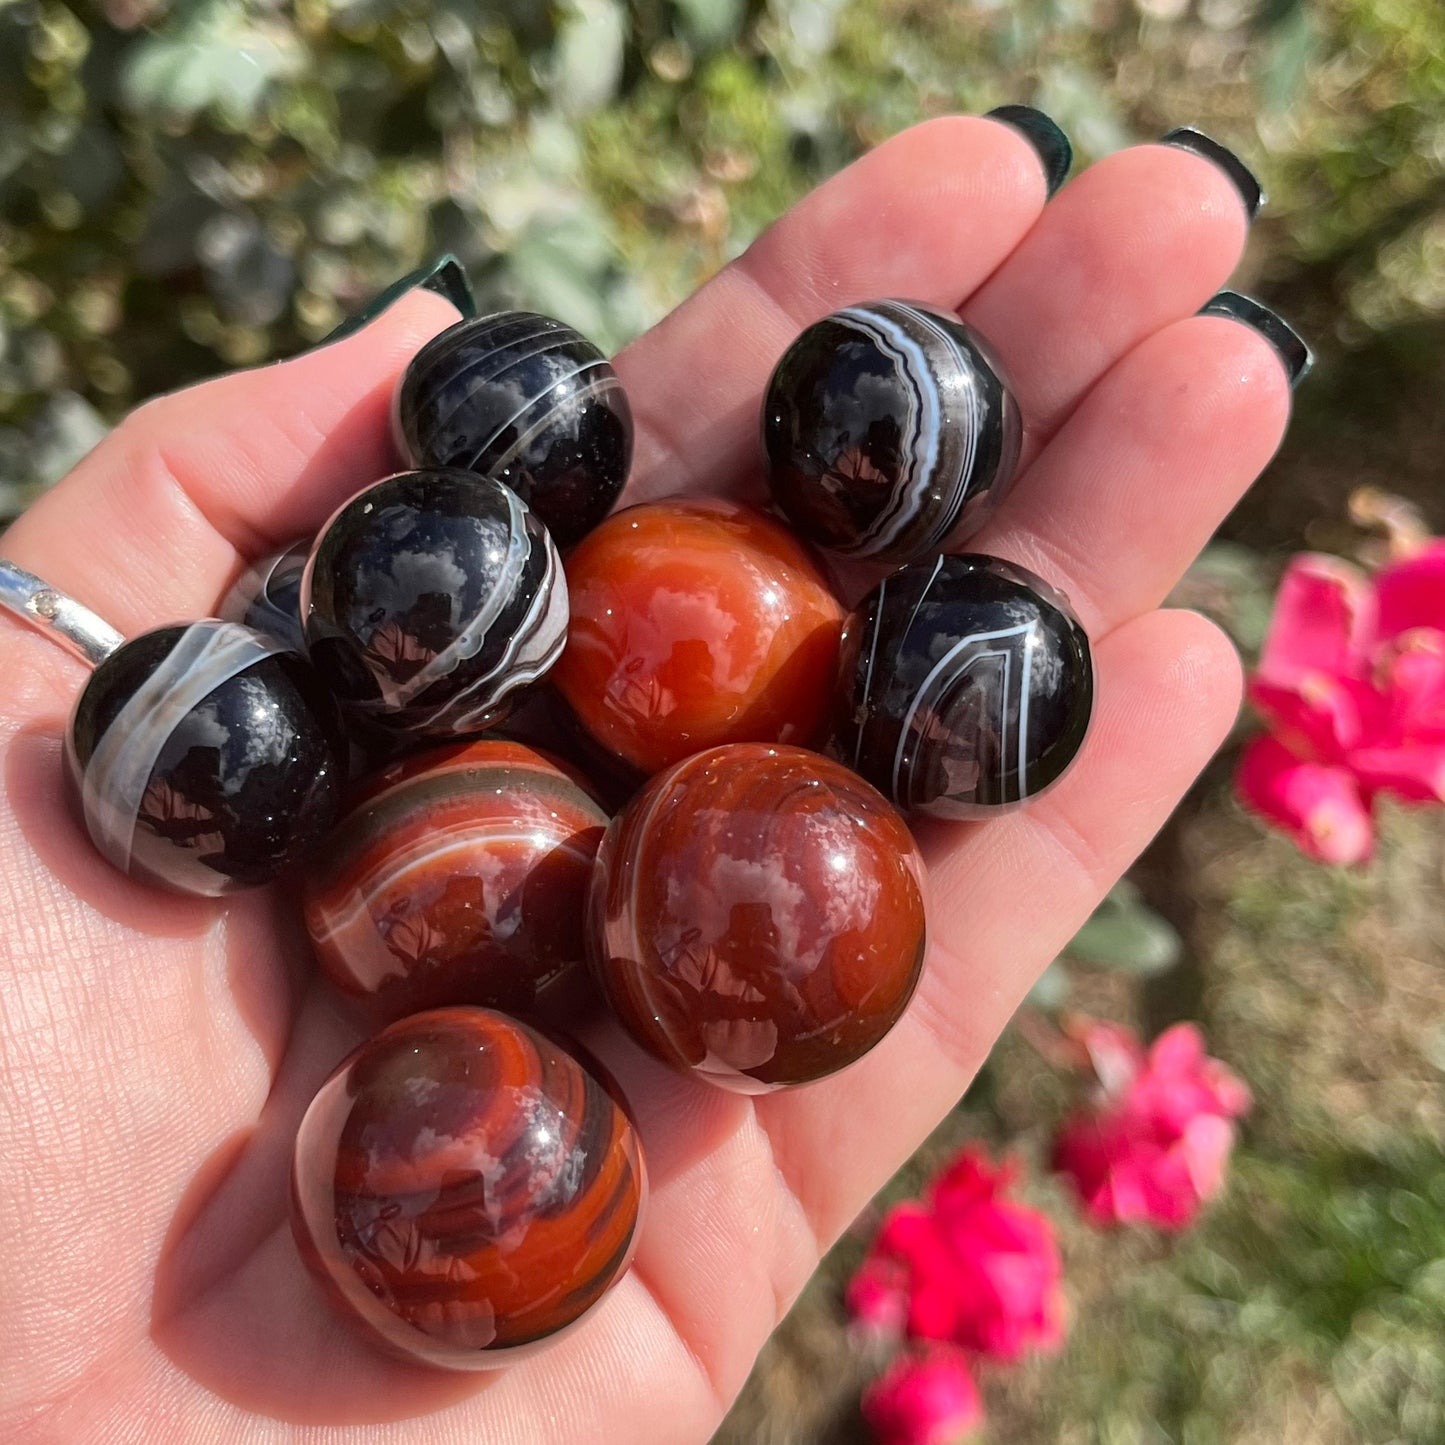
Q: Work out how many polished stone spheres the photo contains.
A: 10